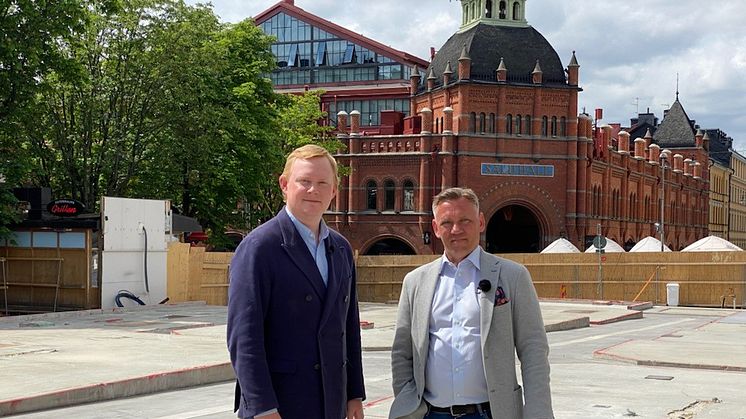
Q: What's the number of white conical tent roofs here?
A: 4